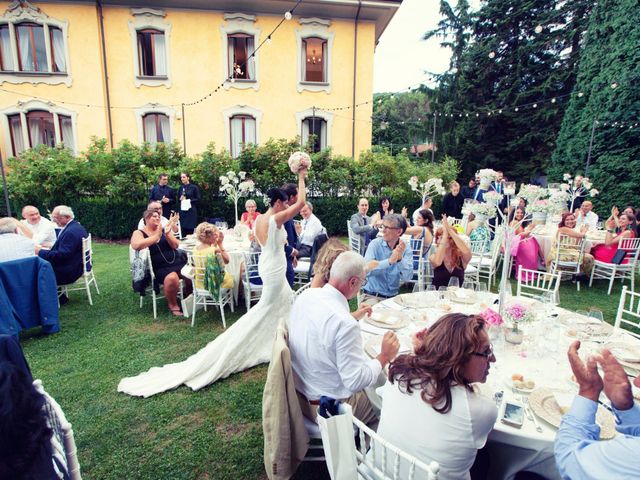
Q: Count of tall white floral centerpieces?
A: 4